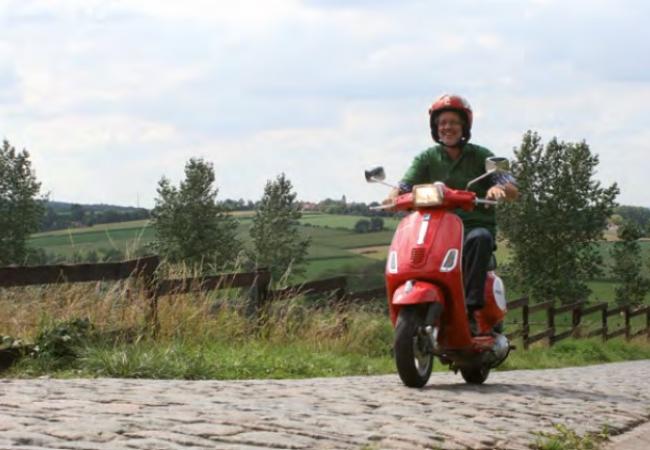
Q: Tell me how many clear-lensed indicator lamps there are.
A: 2